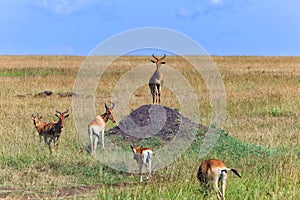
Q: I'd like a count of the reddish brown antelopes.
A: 6